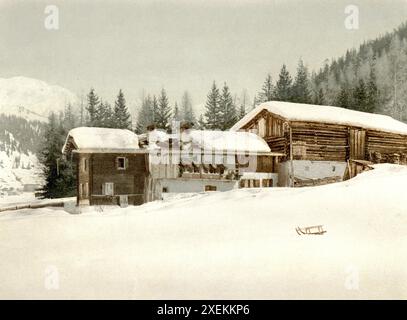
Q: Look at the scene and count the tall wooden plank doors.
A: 1